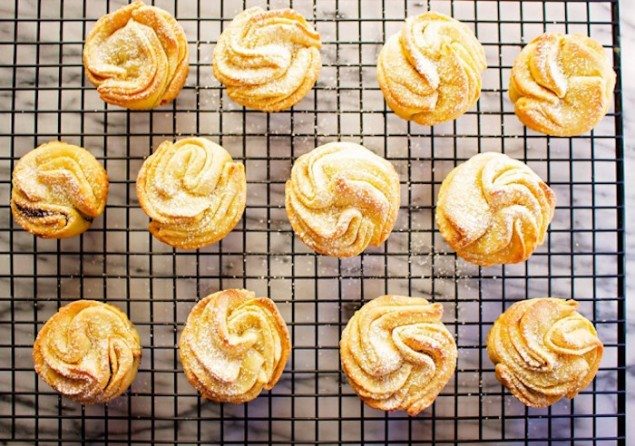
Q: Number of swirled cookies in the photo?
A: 12